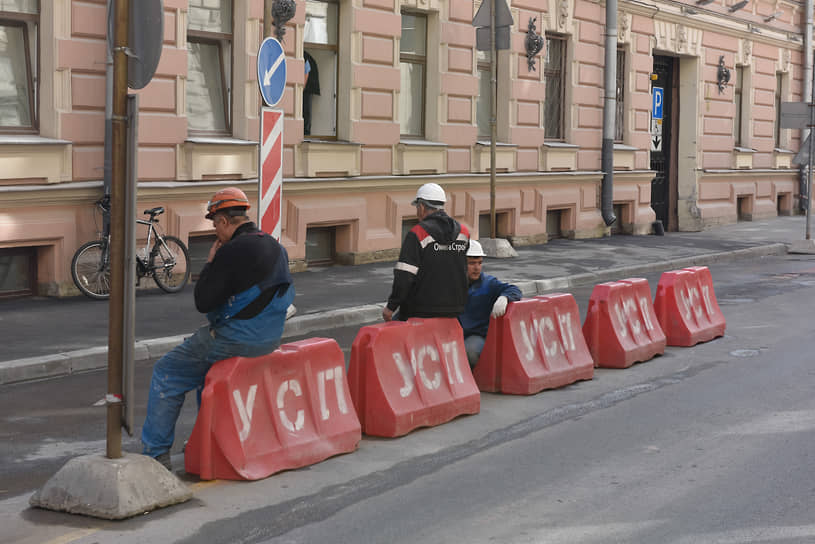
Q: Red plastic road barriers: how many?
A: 5